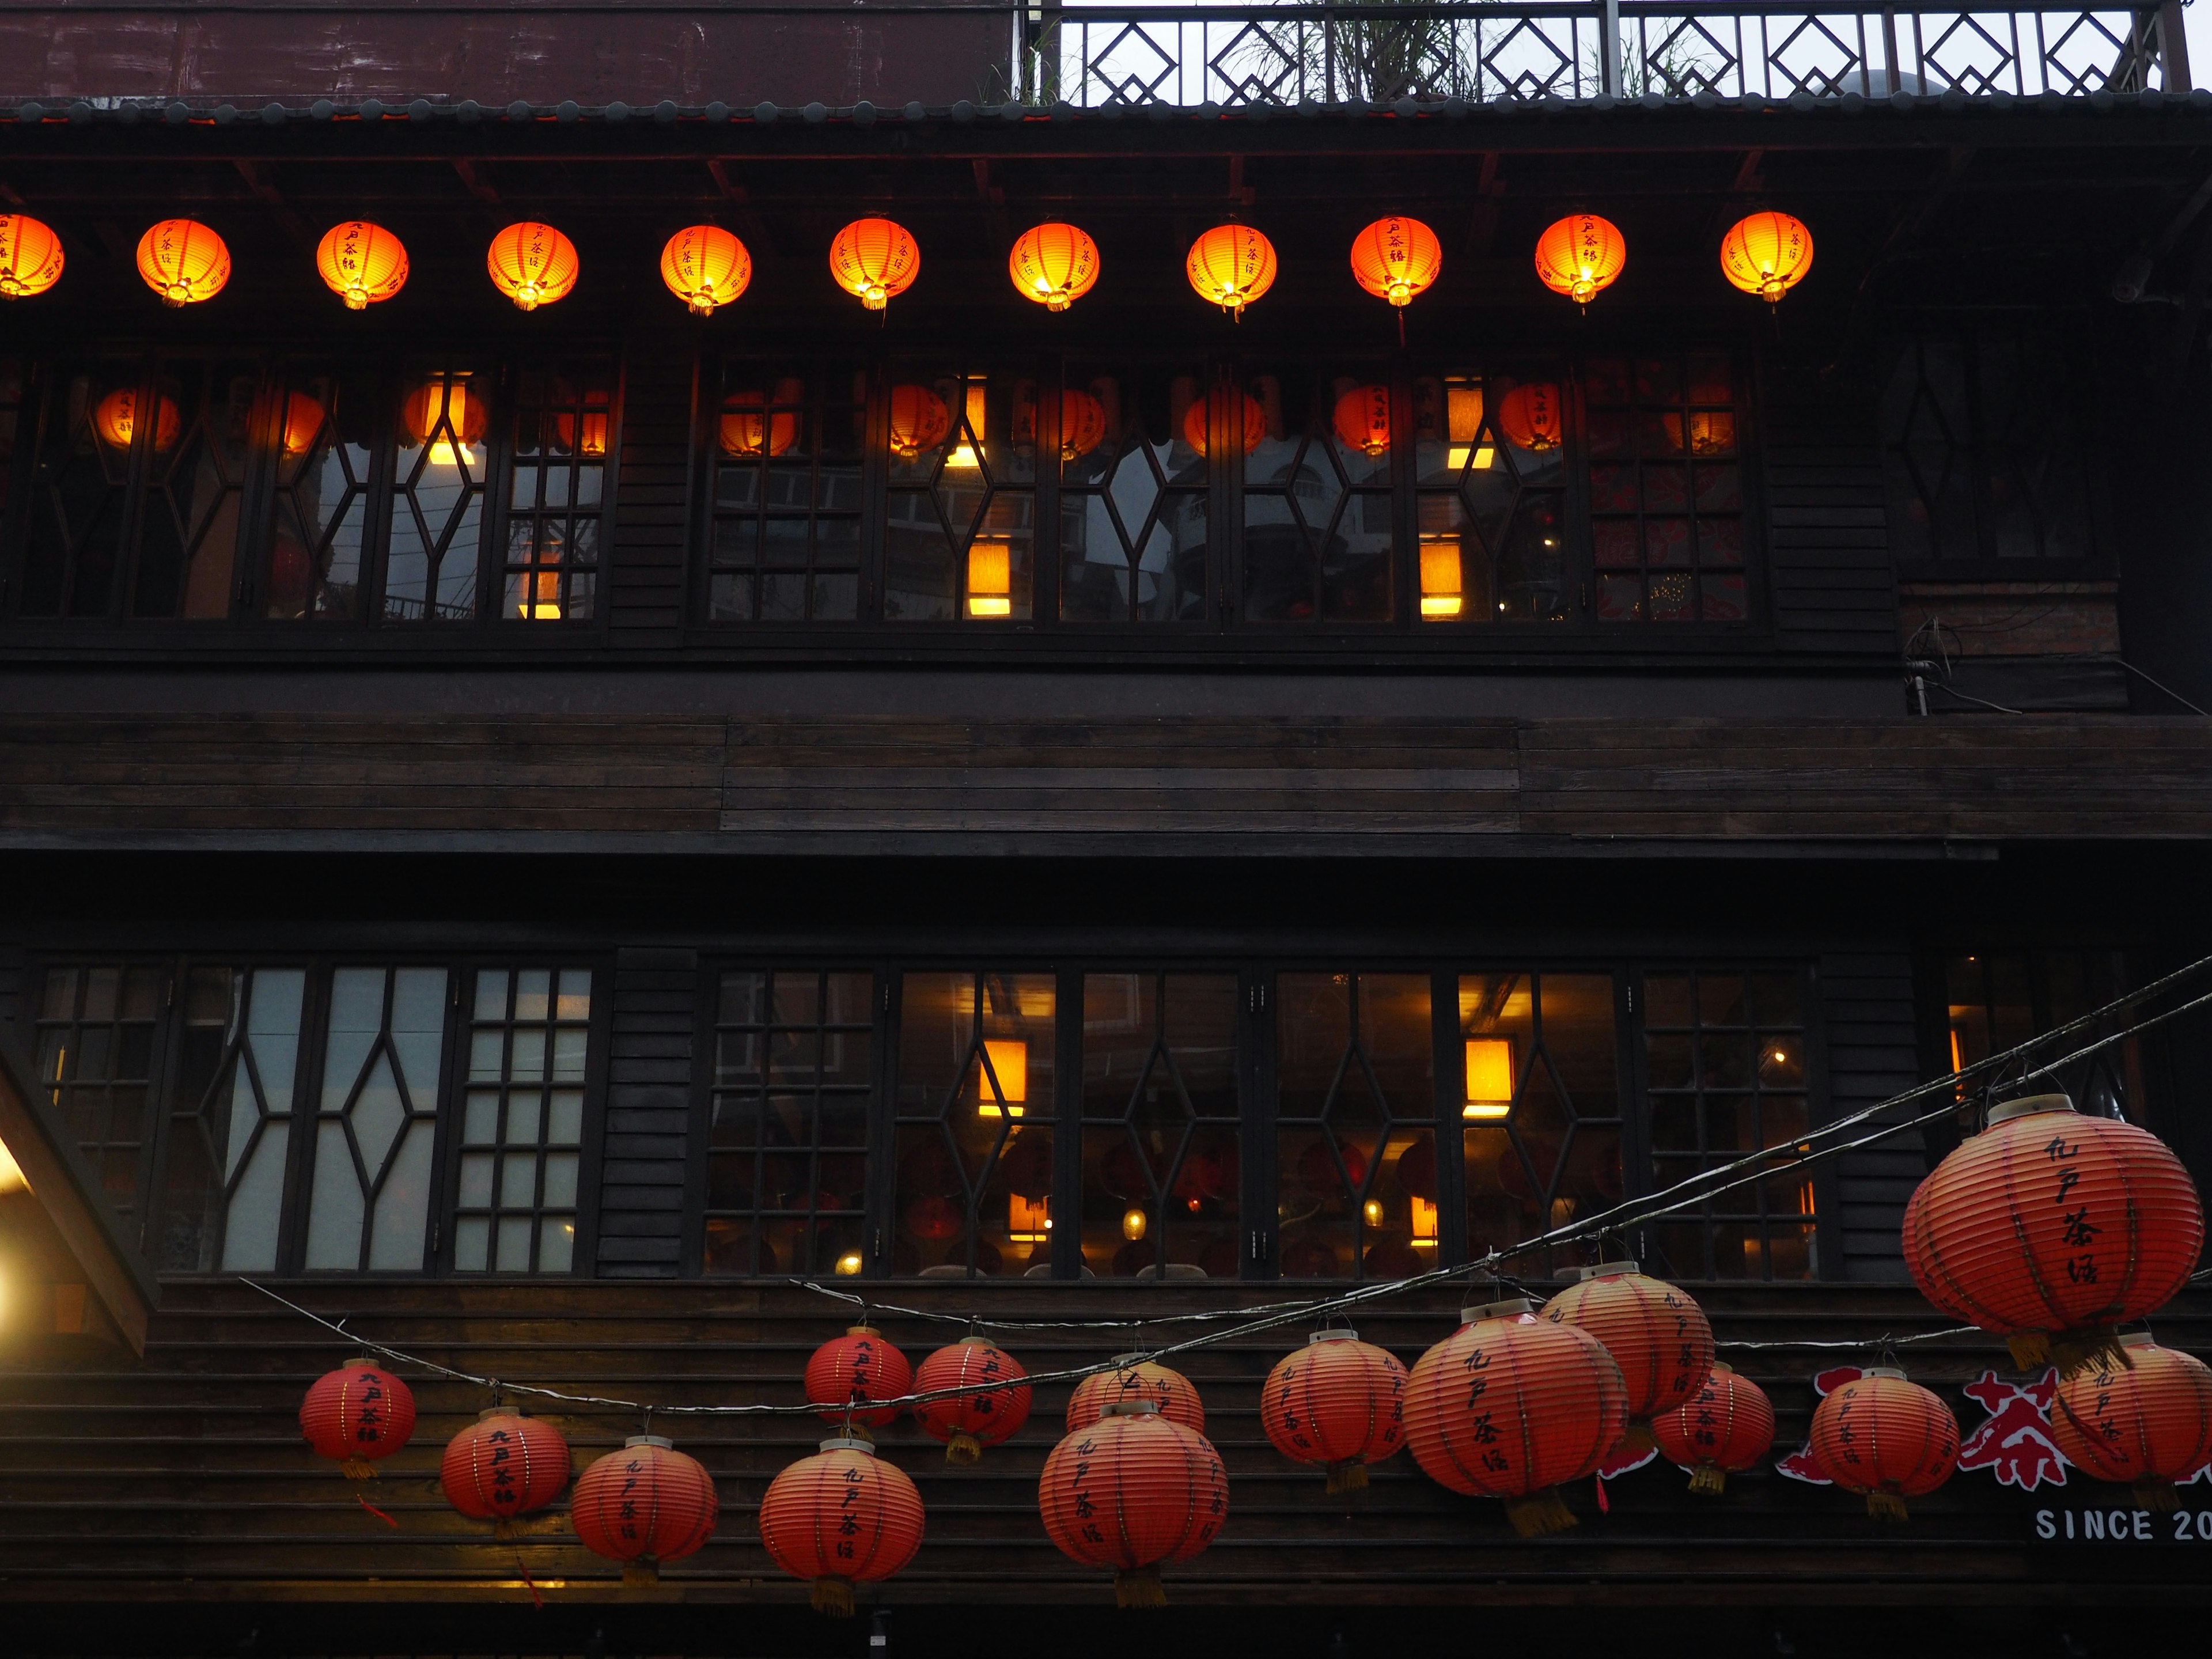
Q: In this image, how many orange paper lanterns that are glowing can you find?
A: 11